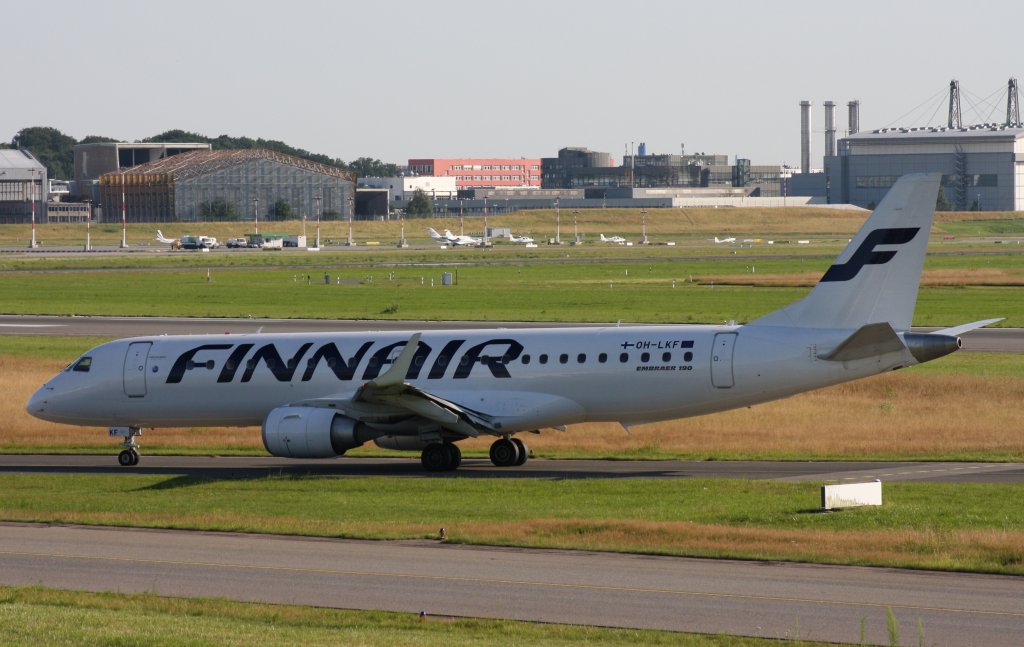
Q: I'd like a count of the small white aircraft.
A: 6